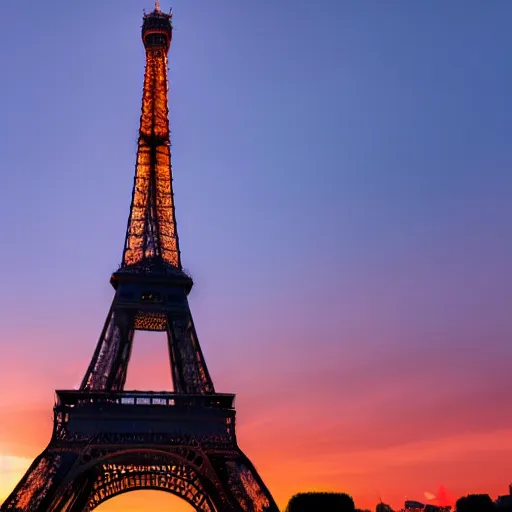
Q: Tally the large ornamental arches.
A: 1